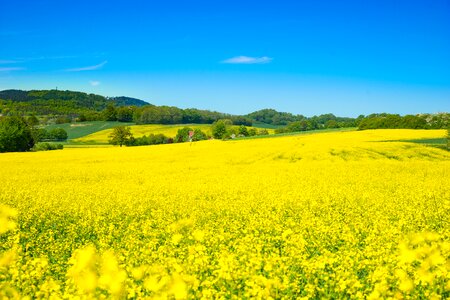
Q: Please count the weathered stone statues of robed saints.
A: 0